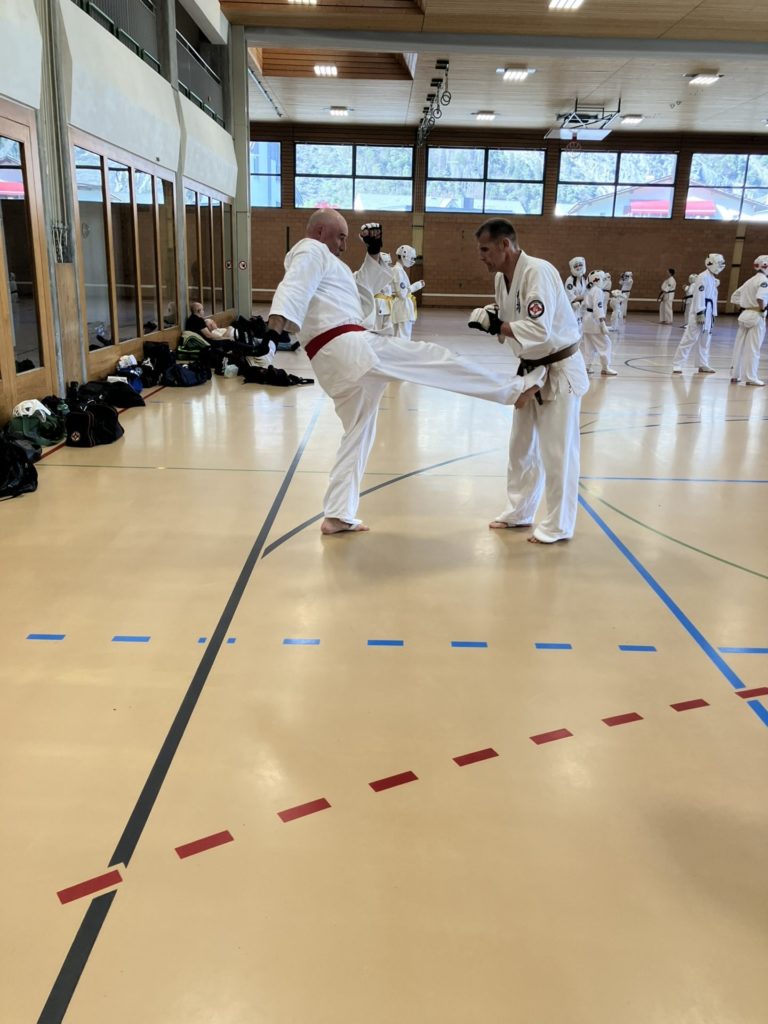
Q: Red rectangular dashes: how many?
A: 9